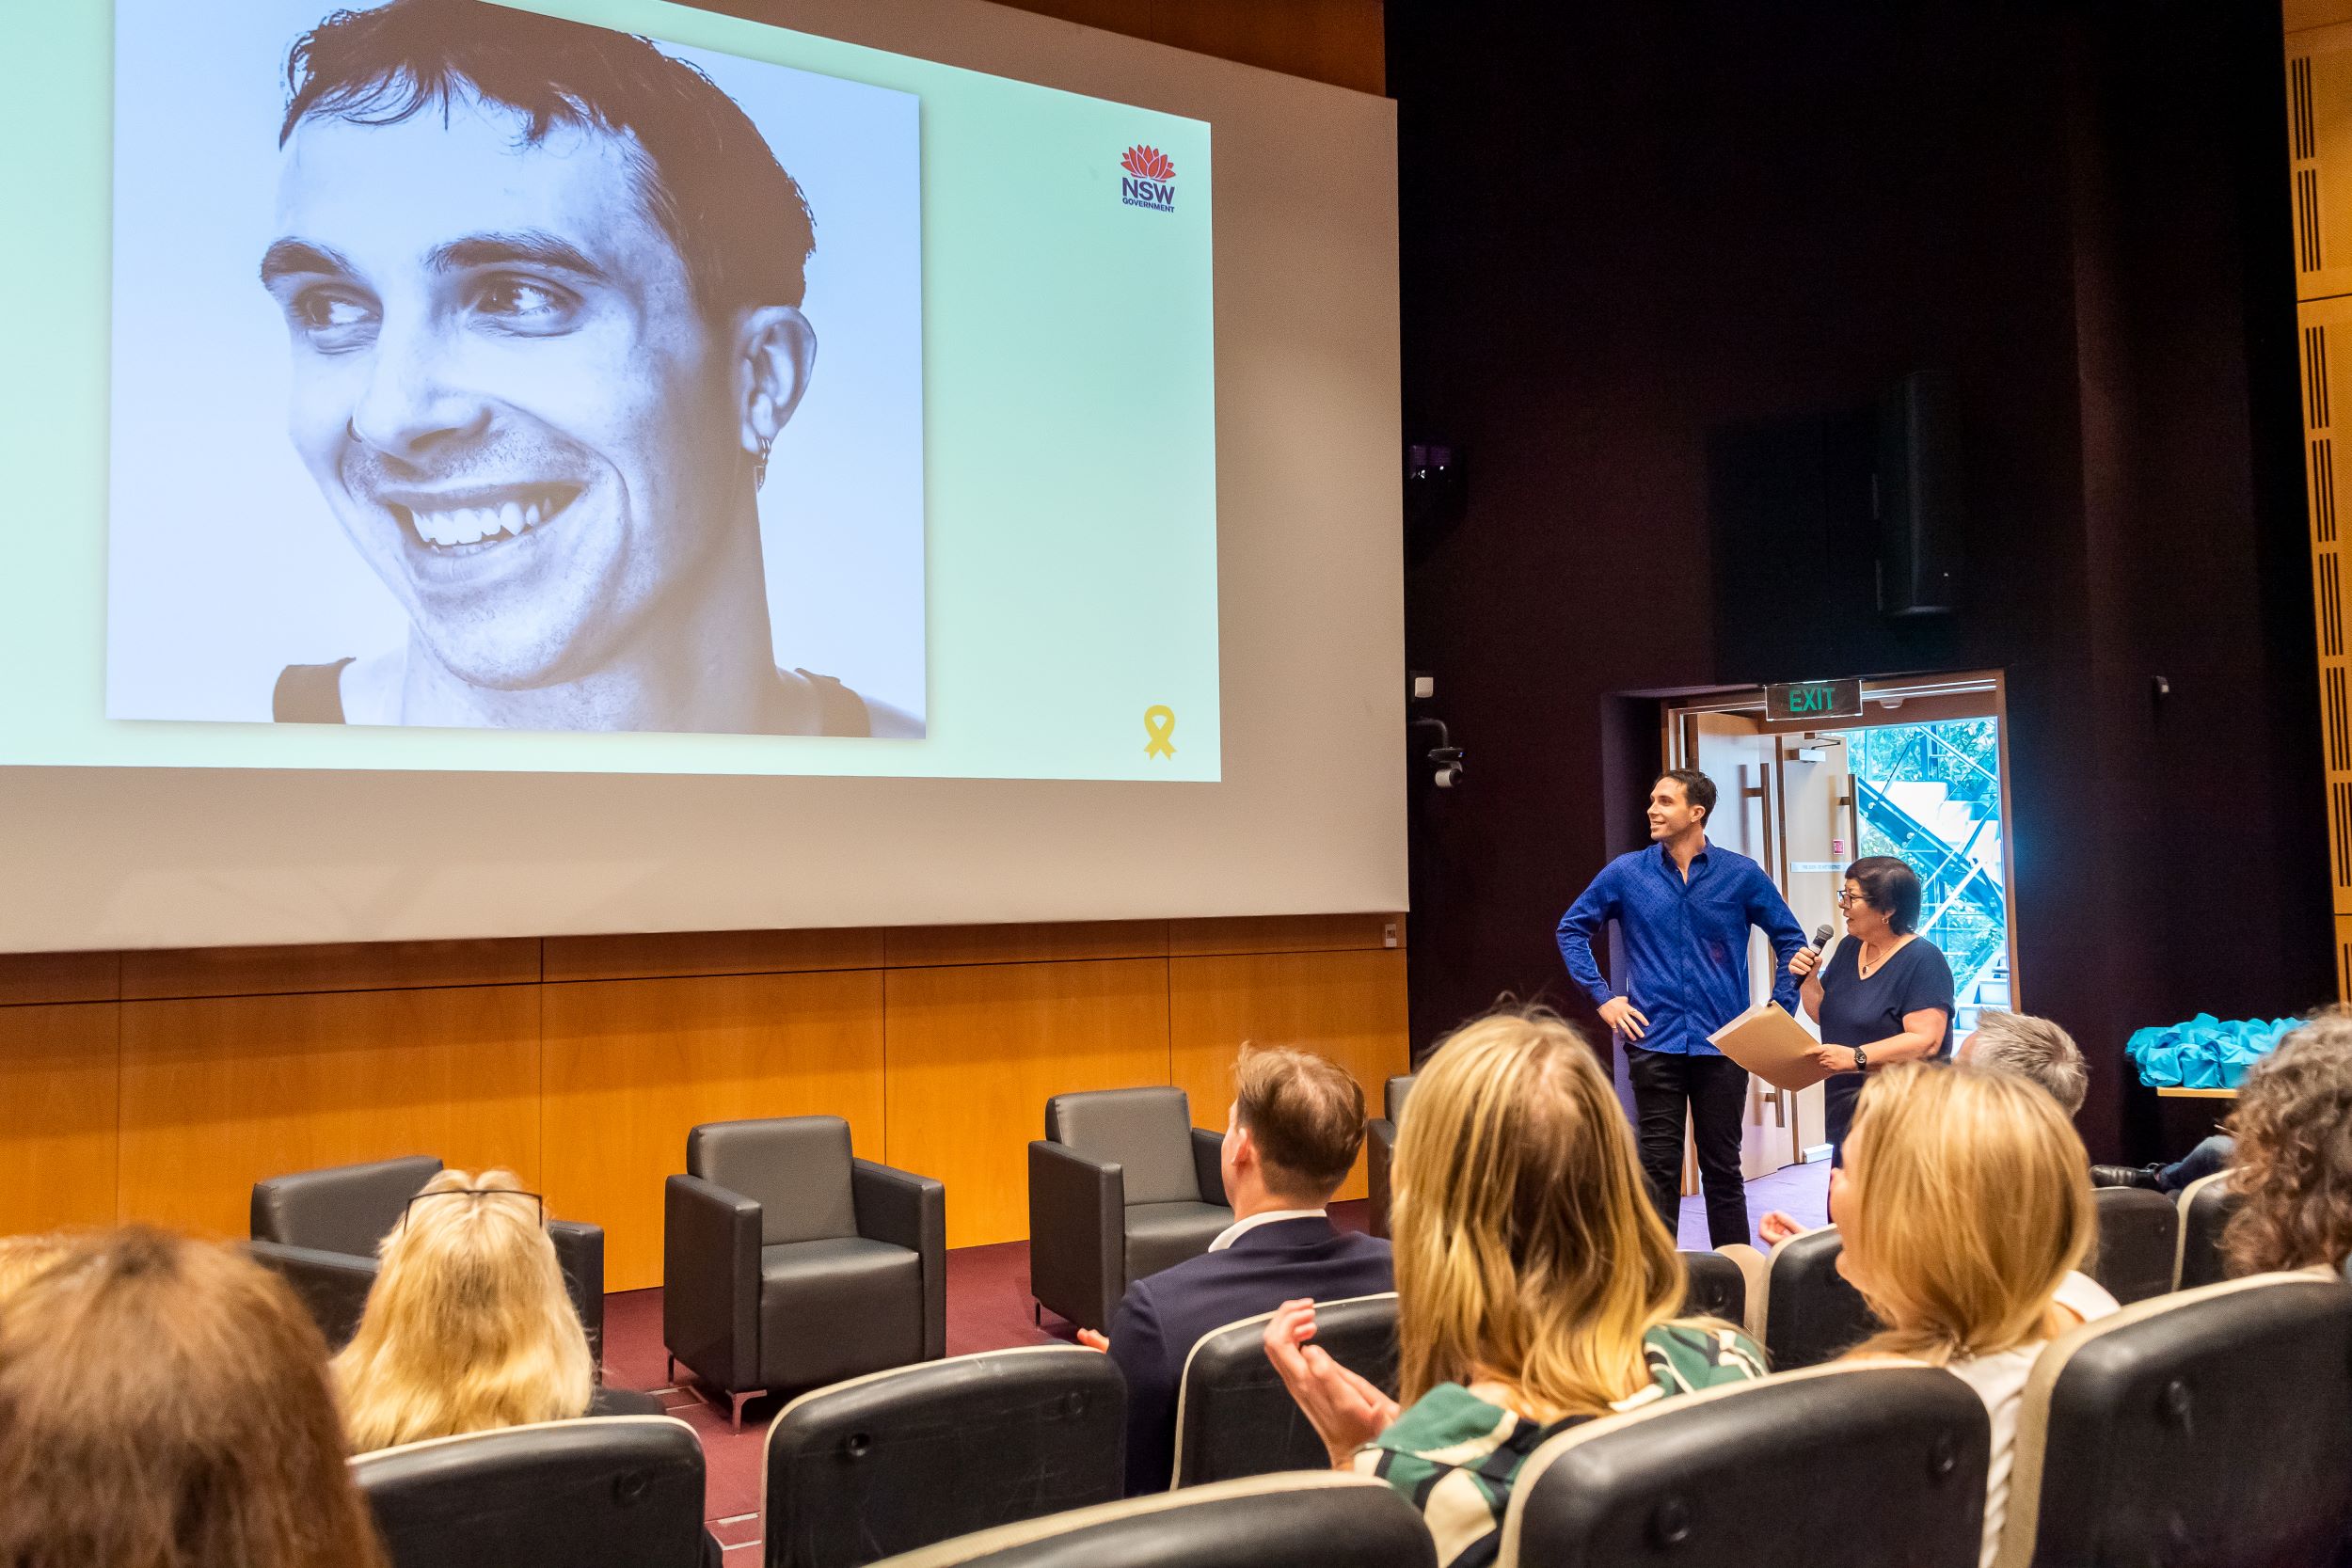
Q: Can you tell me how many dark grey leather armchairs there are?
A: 4